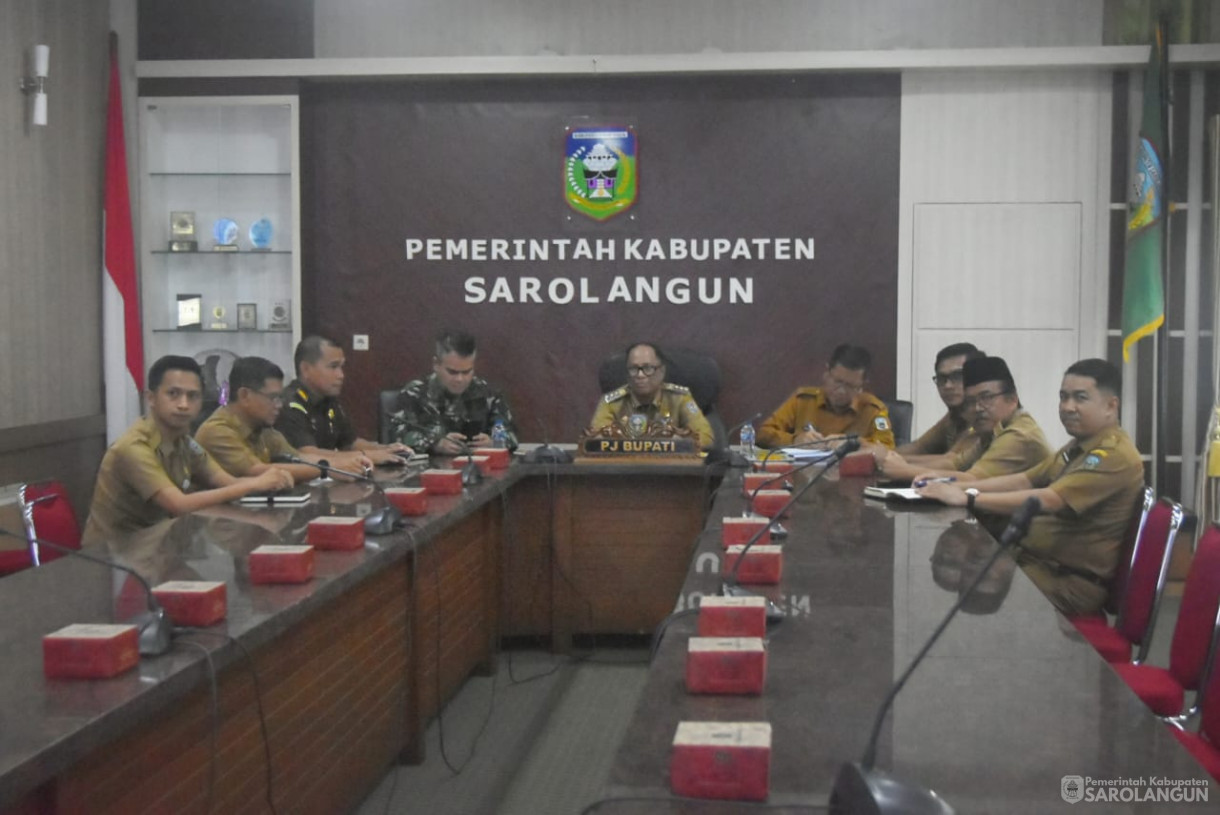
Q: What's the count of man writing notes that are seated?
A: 1